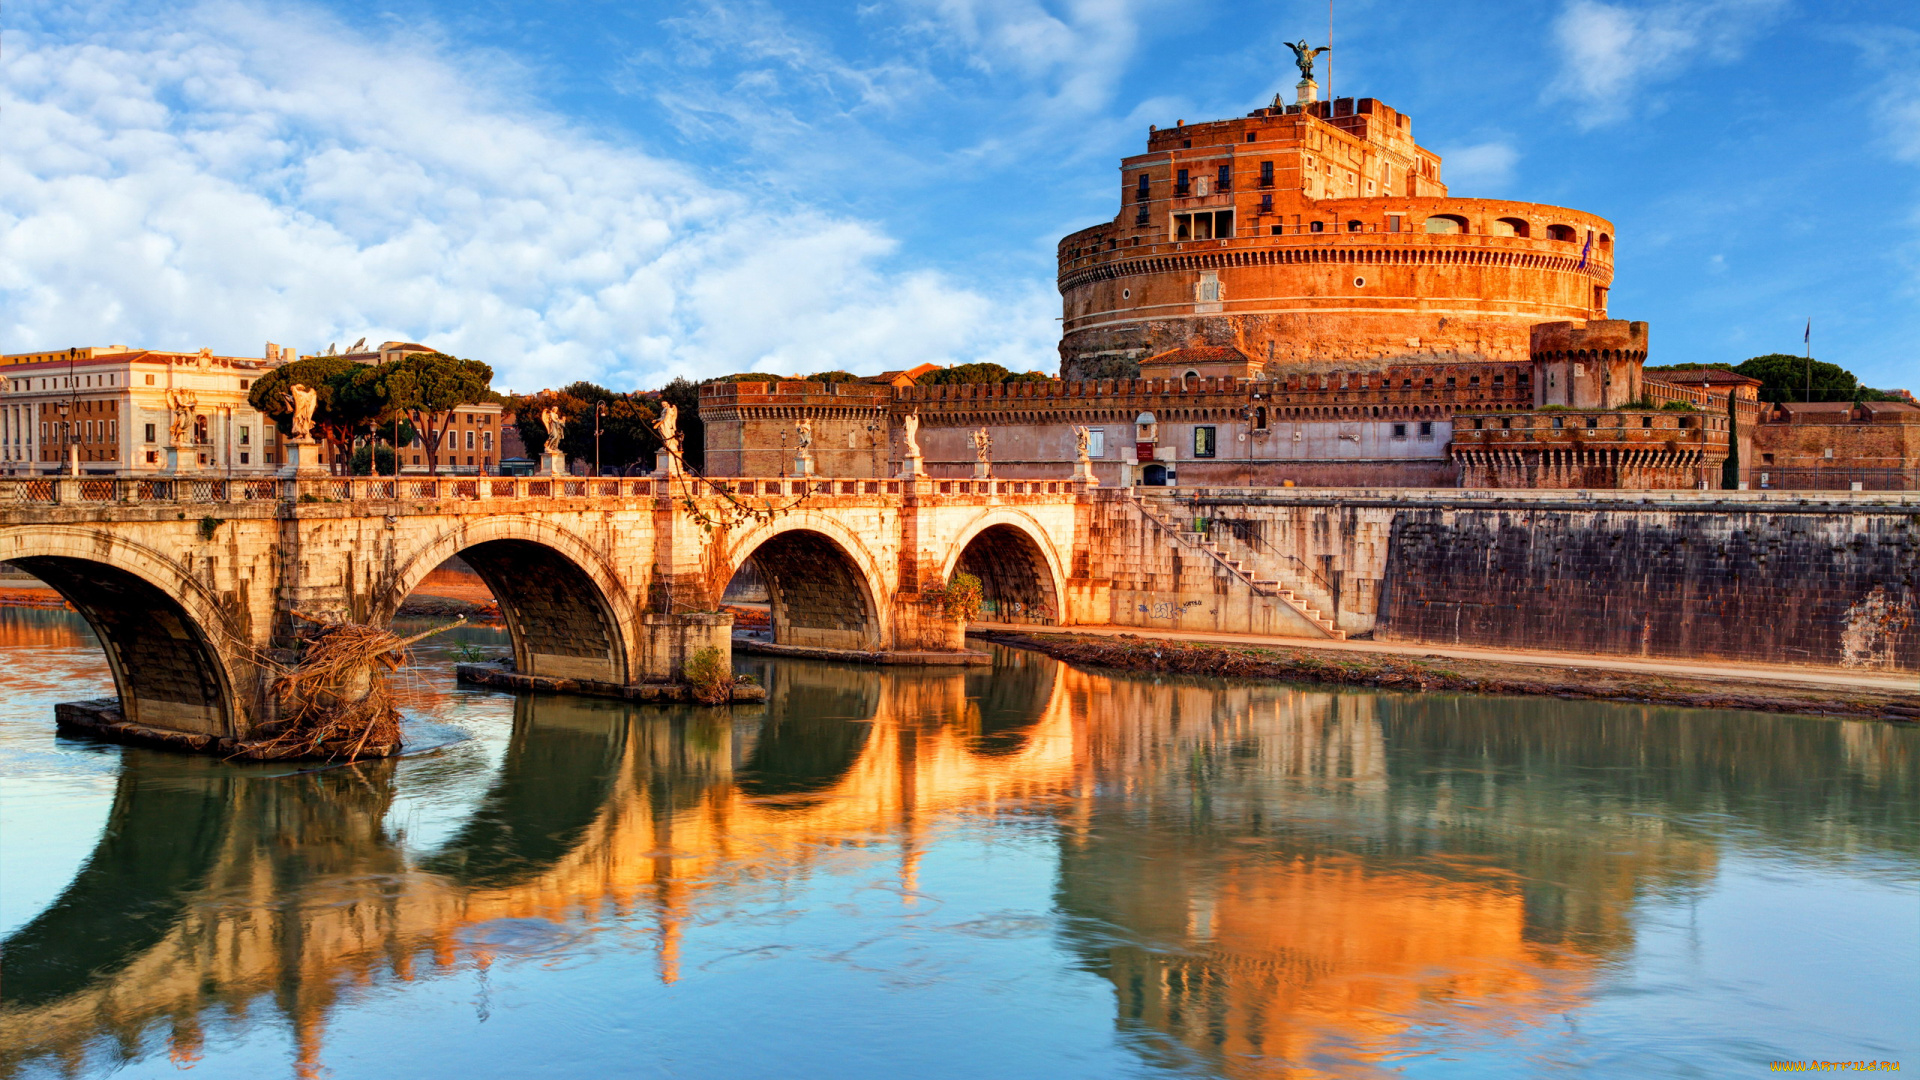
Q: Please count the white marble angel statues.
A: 8